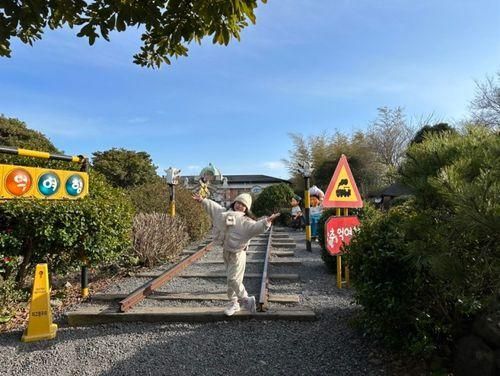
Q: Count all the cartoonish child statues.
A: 2